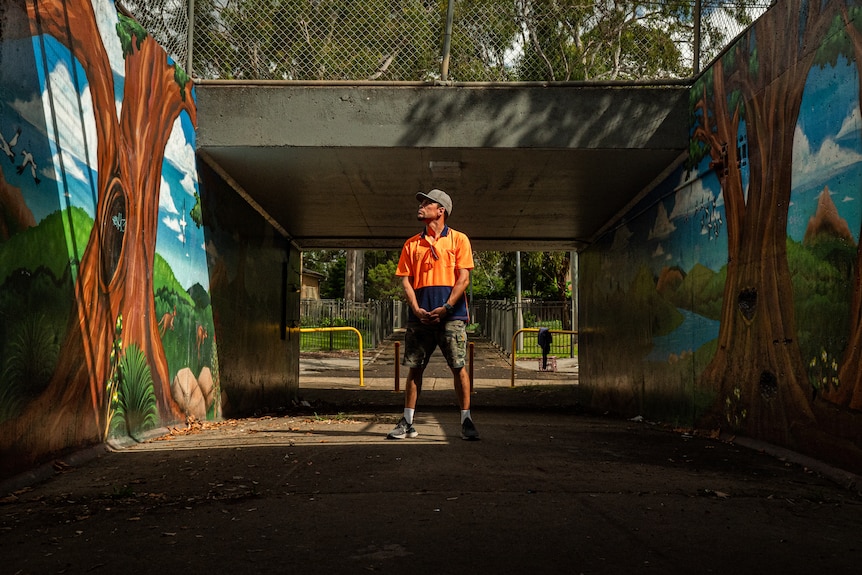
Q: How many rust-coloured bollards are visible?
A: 2